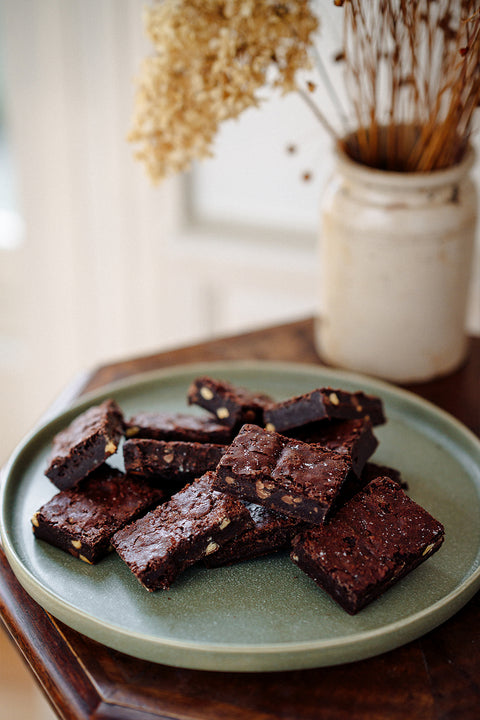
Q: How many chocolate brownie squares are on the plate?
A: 12